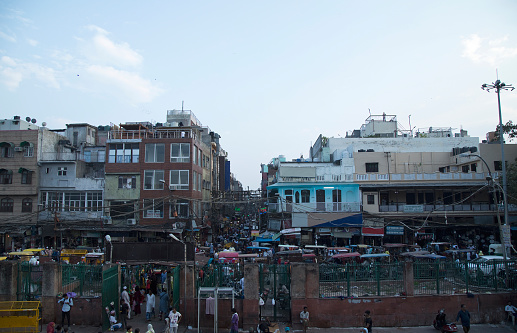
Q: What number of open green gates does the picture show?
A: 2